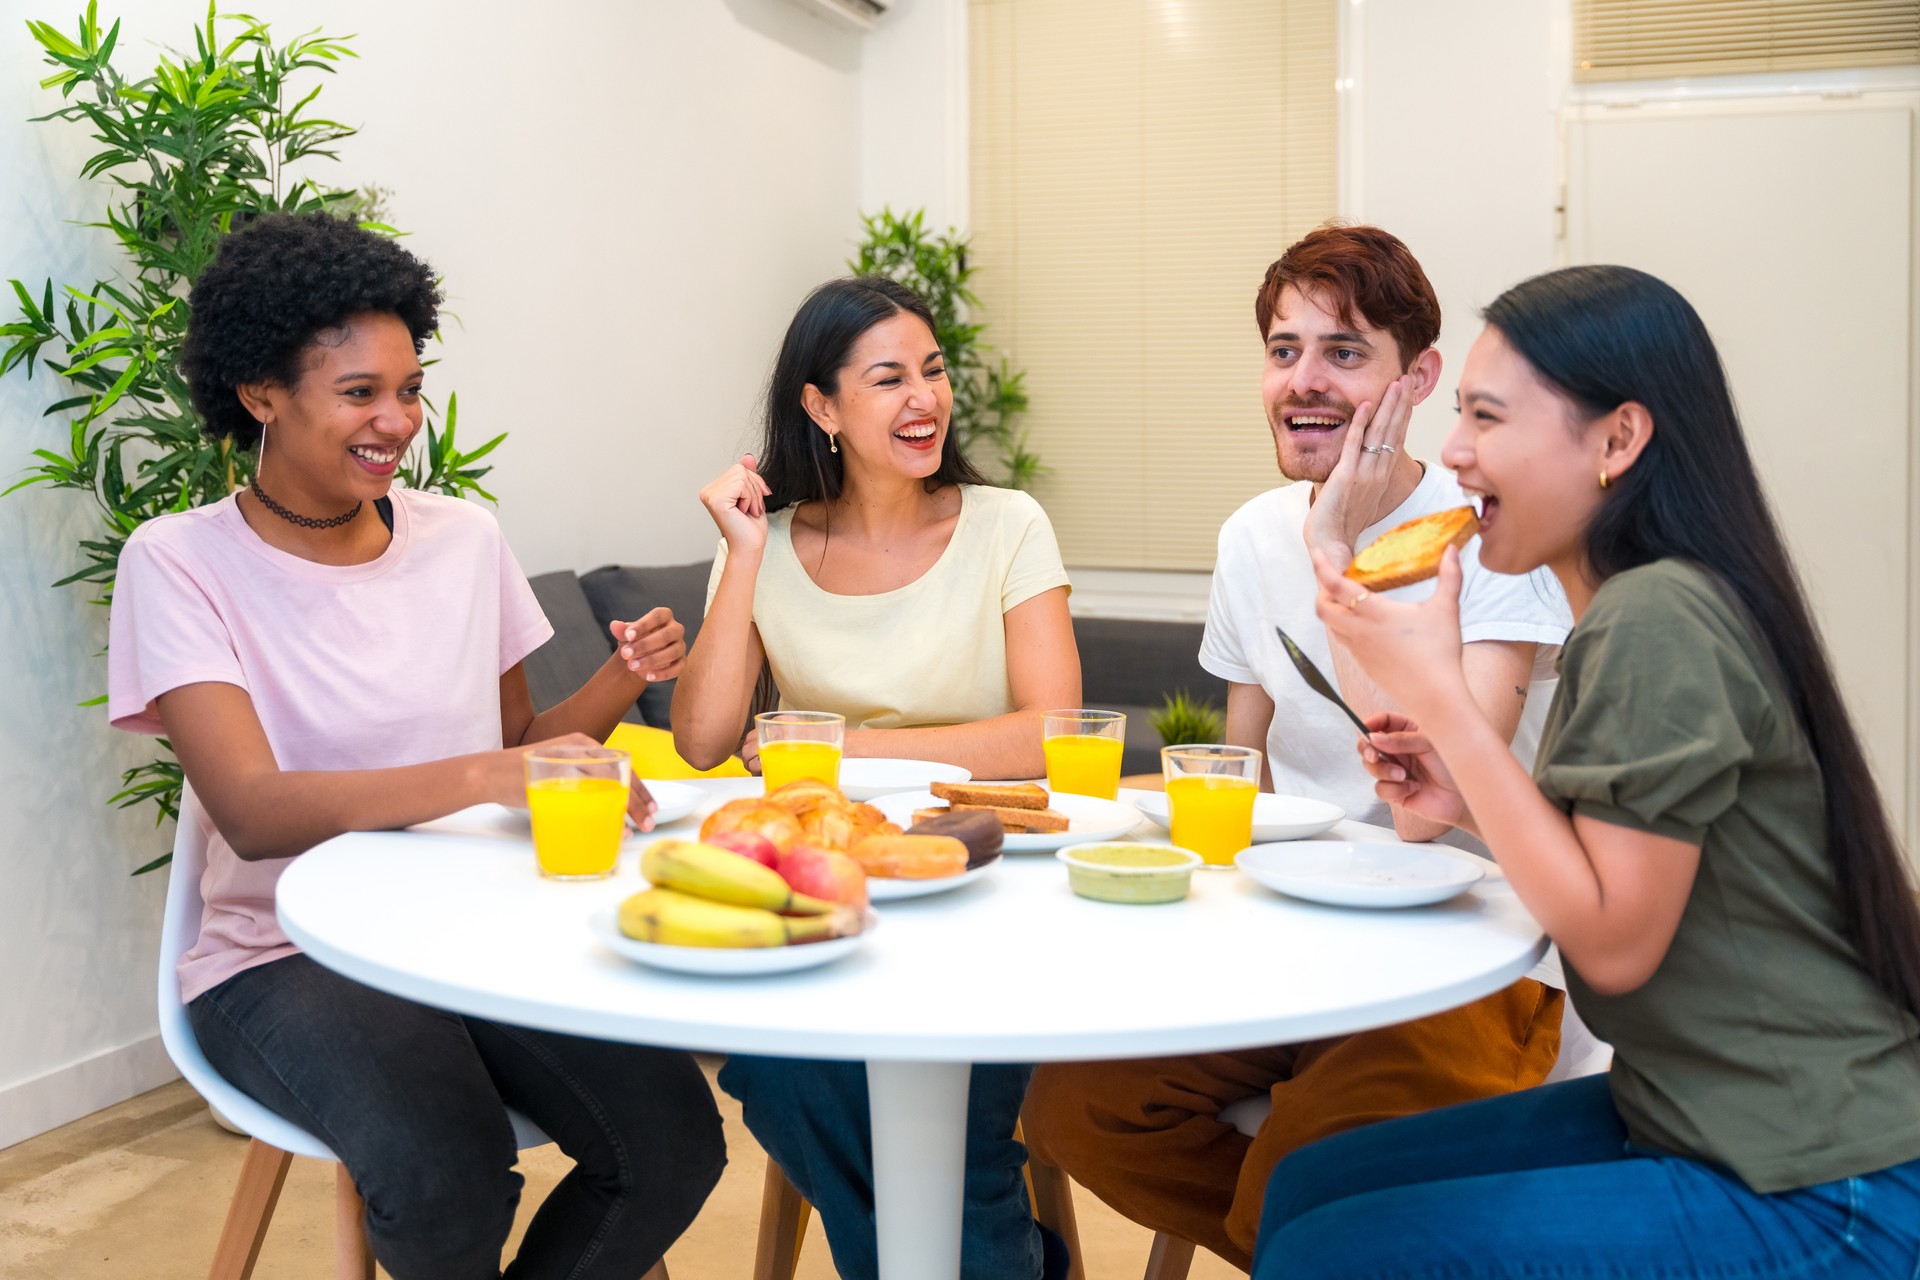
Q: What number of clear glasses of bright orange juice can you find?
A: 4